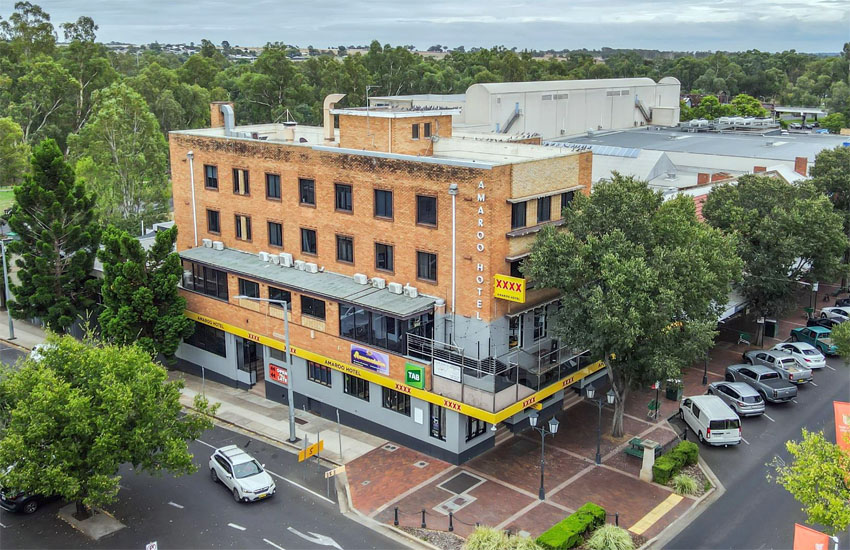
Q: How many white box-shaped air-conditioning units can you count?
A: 11